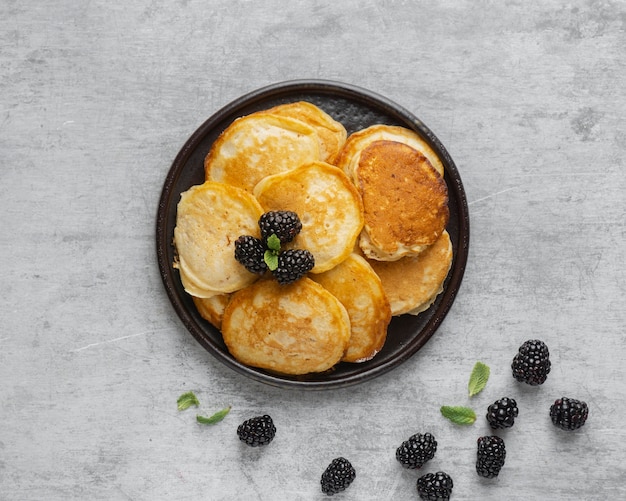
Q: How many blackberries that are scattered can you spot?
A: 8